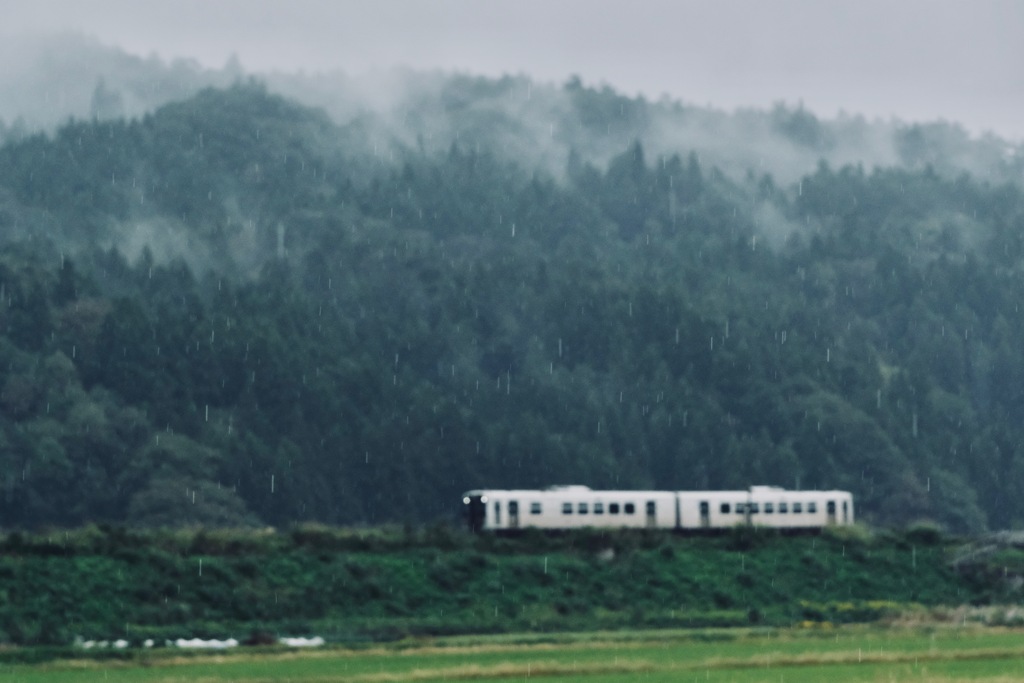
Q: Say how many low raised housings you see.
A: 2